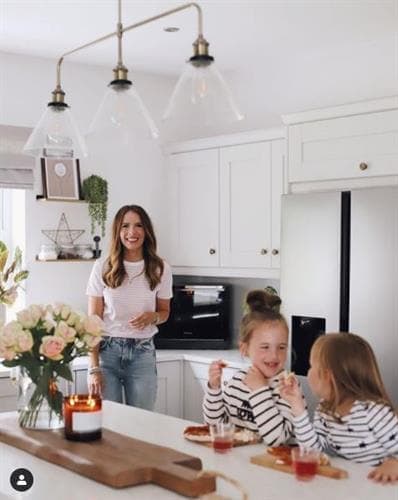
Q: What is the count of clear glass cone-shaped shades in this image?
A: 3